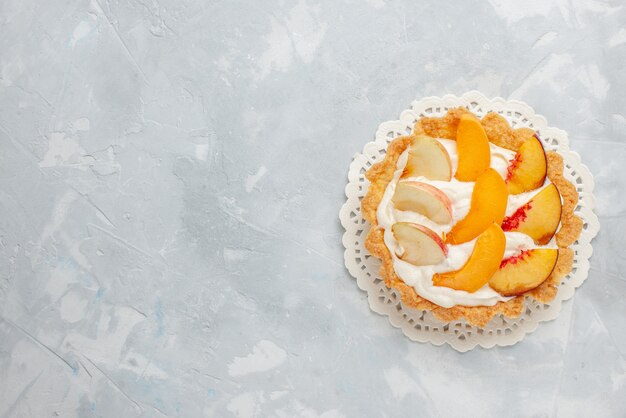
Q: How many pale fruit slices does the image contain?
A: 3